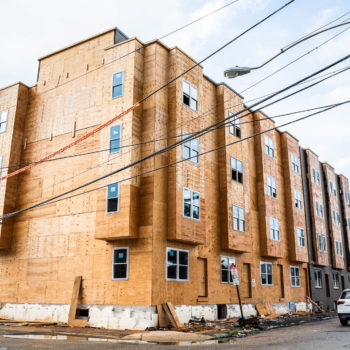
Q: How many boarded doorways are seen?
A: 4